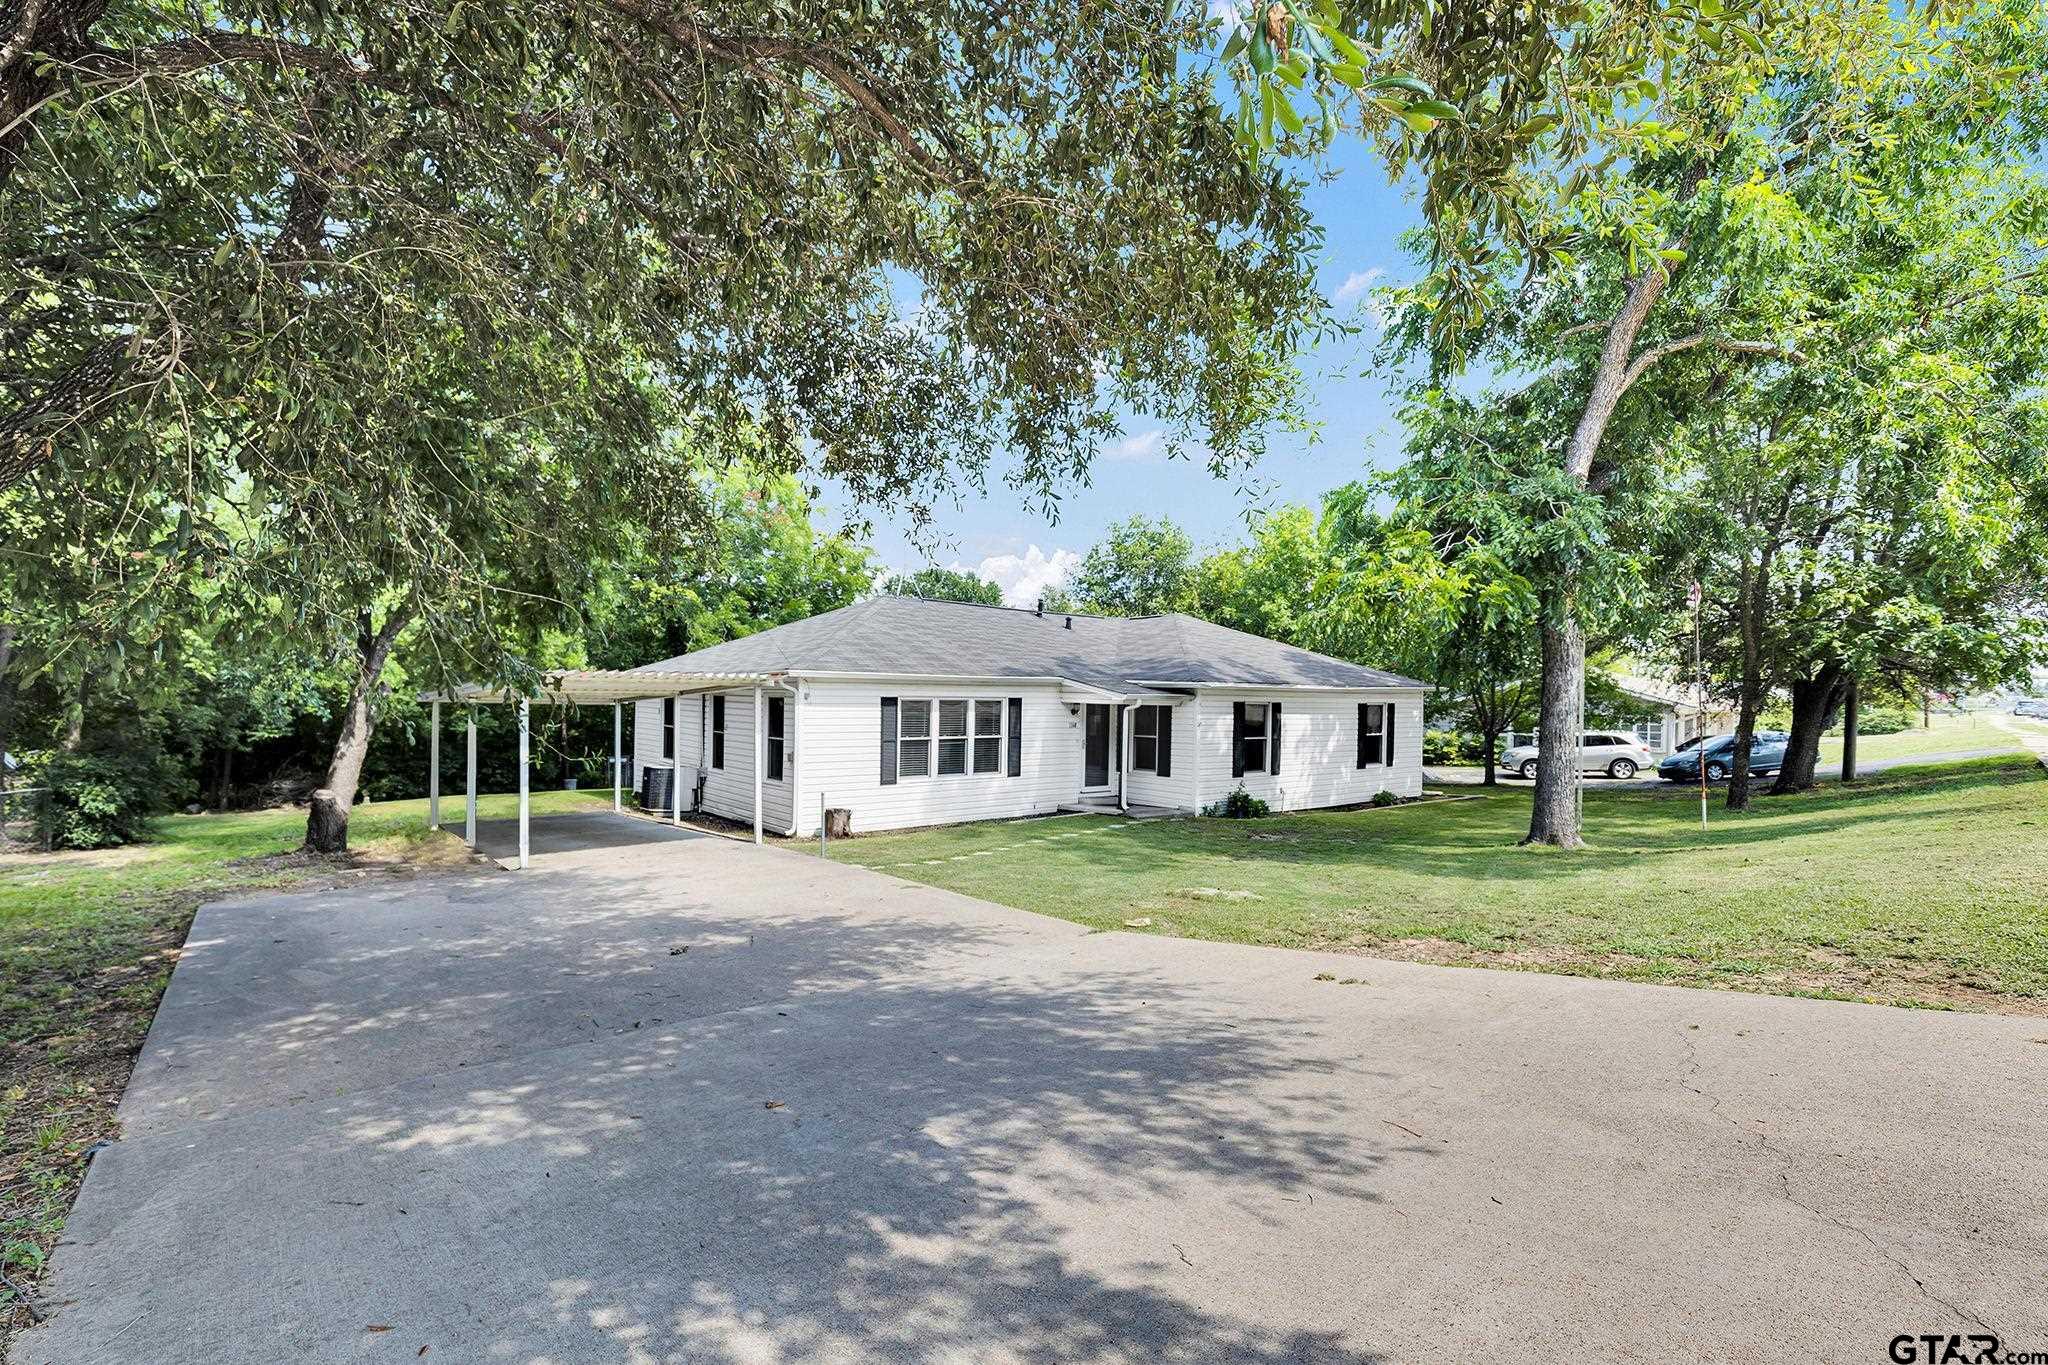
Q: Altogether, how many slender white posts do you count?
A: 6